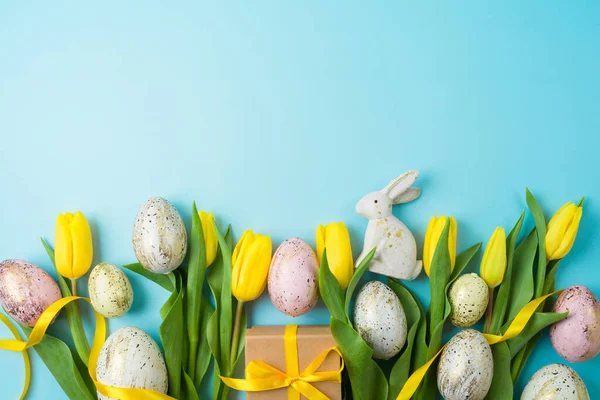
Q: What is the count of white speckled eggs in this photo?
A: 5